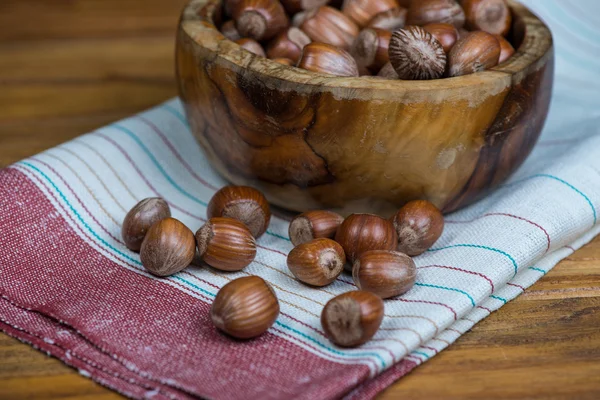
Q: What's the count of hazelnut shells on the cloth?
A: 11